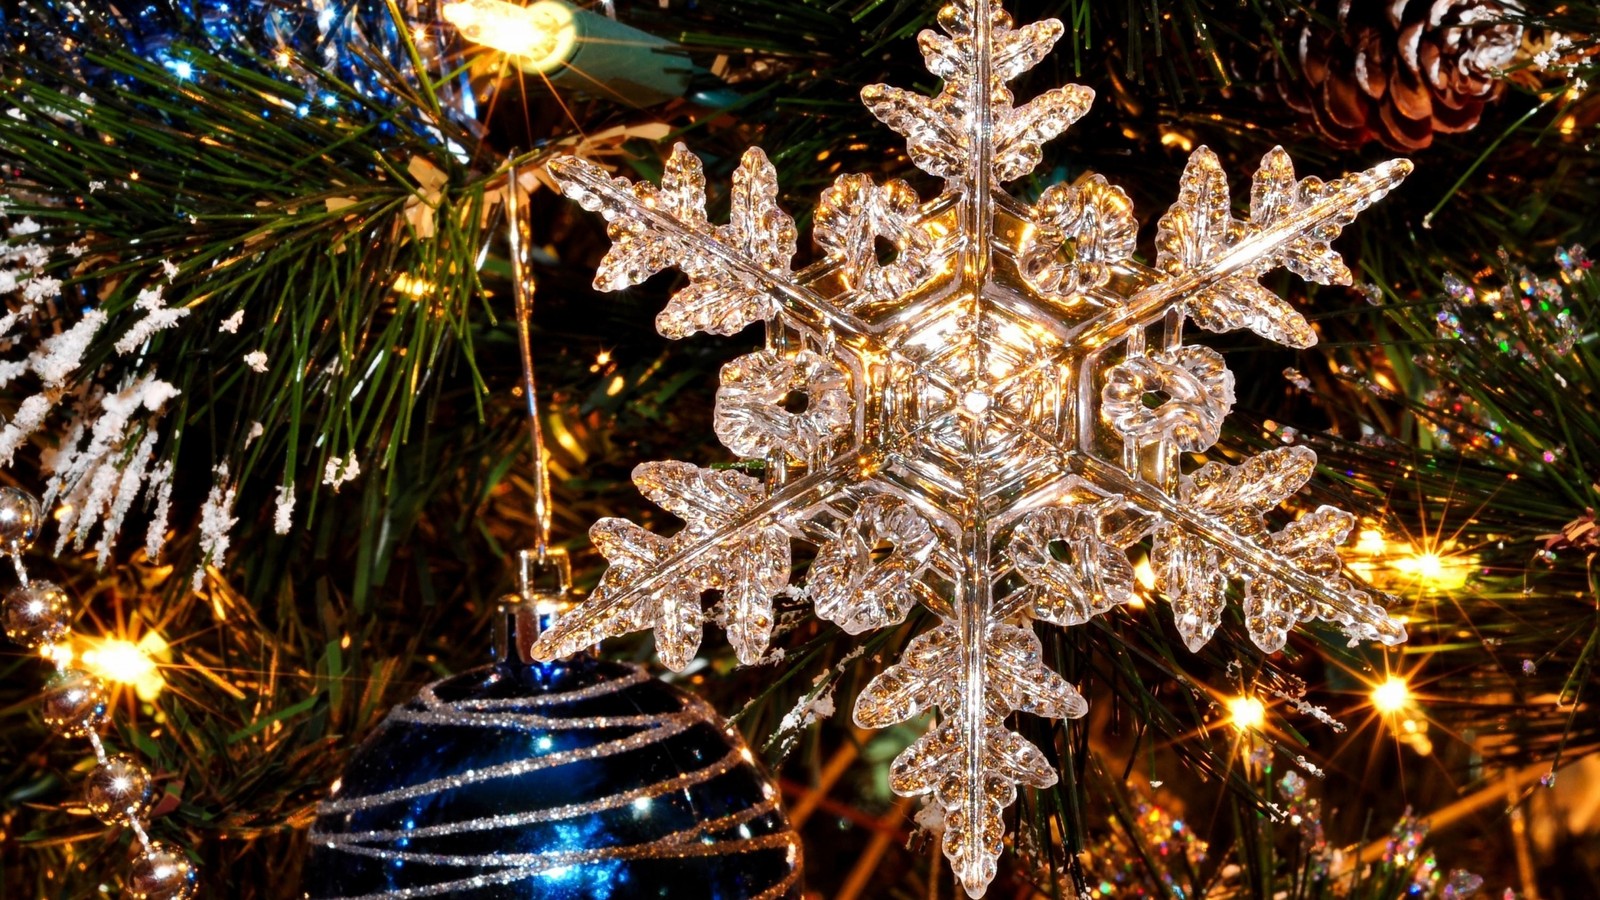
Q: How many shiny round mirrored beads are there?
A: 5